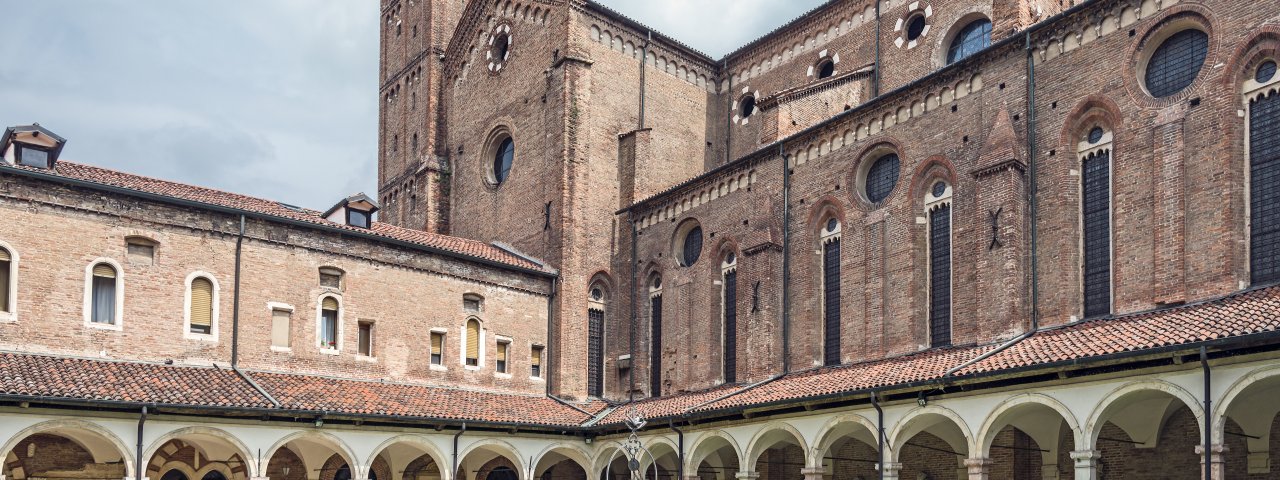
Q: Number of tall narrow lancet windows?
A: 7